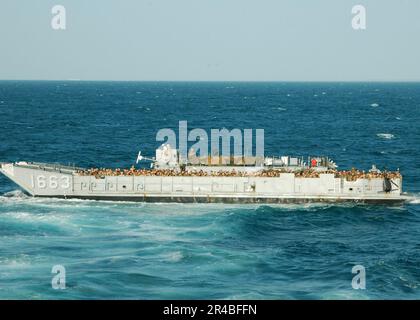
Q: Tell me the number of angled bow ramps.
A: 1